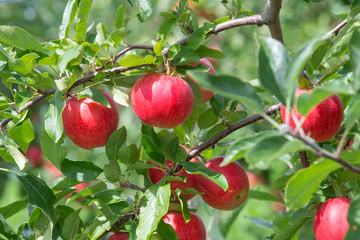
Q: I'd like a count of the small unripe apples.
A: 0